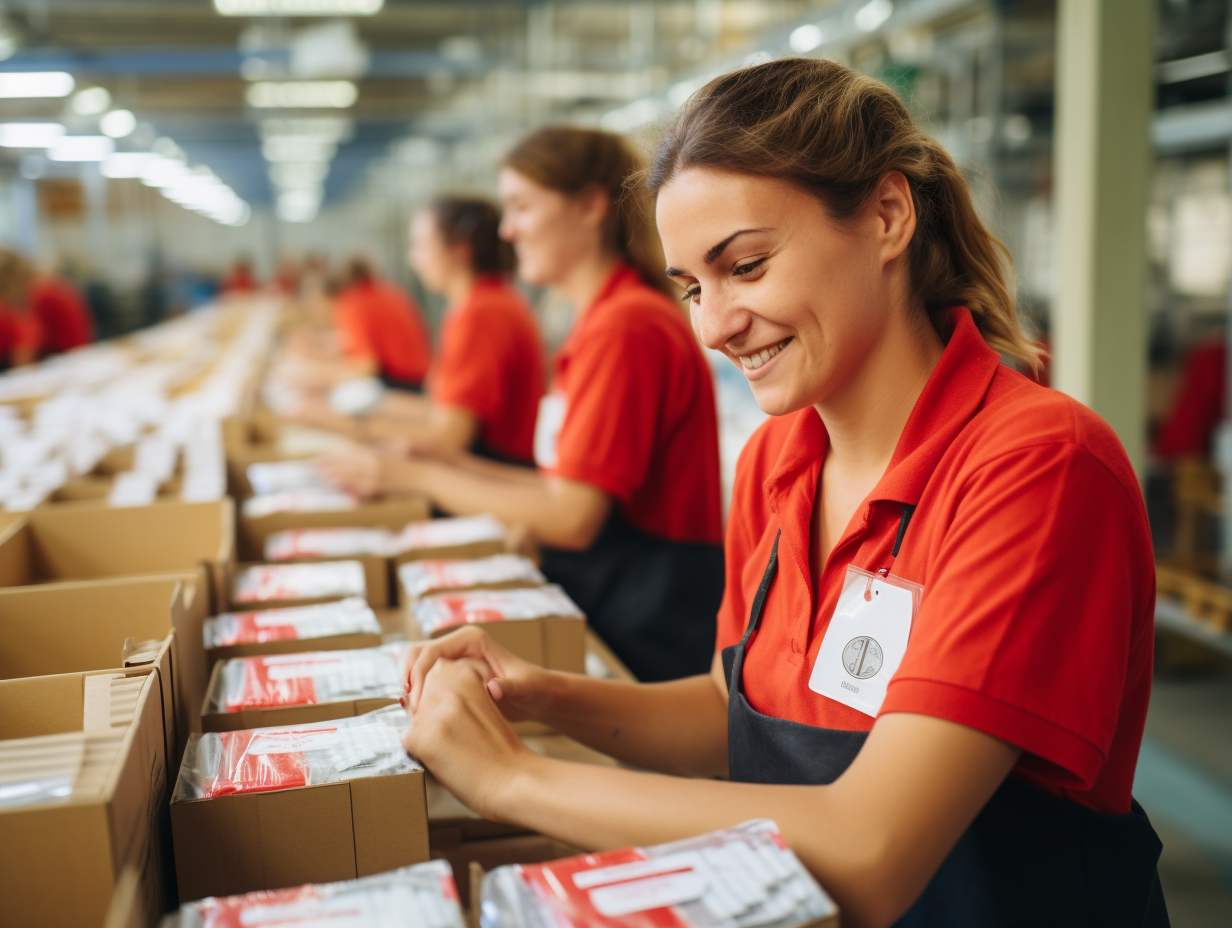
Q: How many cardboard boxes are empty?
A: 2